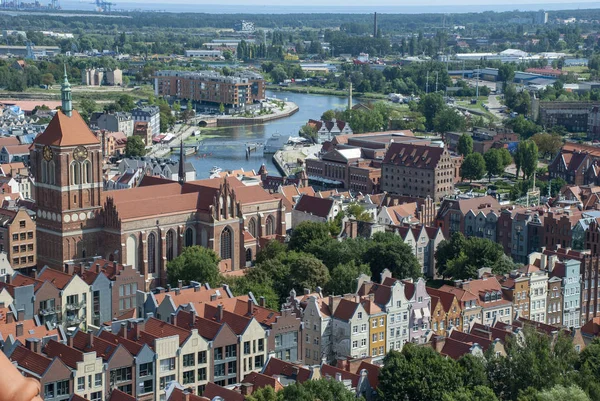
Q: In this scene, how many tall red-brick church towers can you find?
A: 1